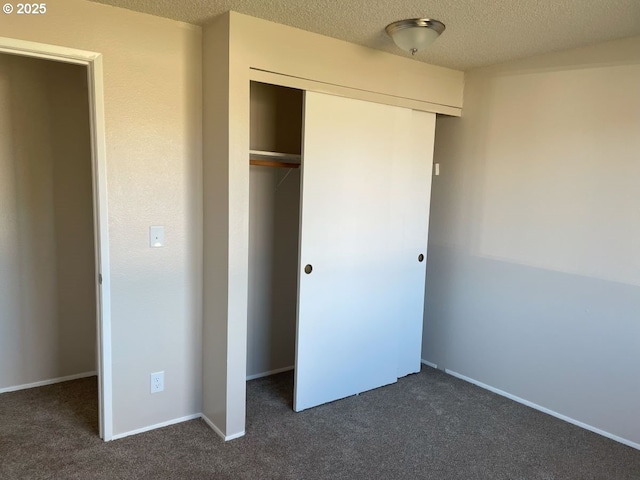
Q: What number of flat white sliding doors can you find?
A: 2